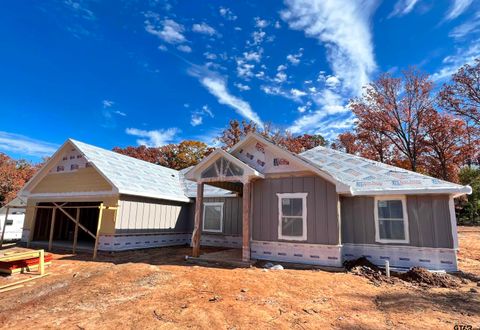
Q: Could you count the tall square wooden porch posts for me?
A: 2